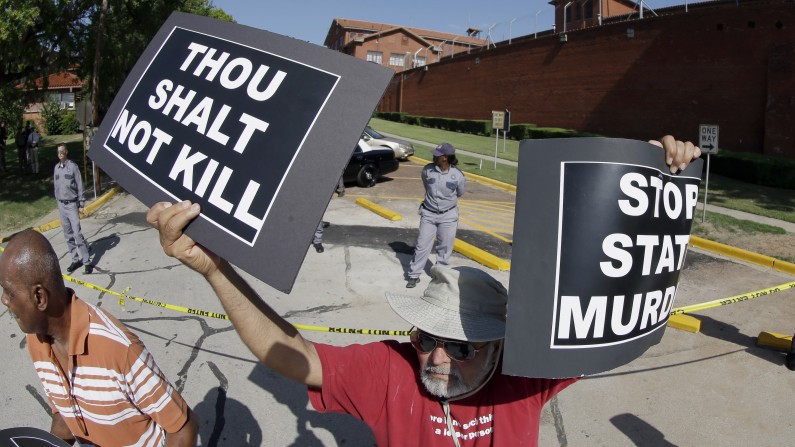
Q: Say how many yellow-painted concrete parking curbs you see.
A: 4